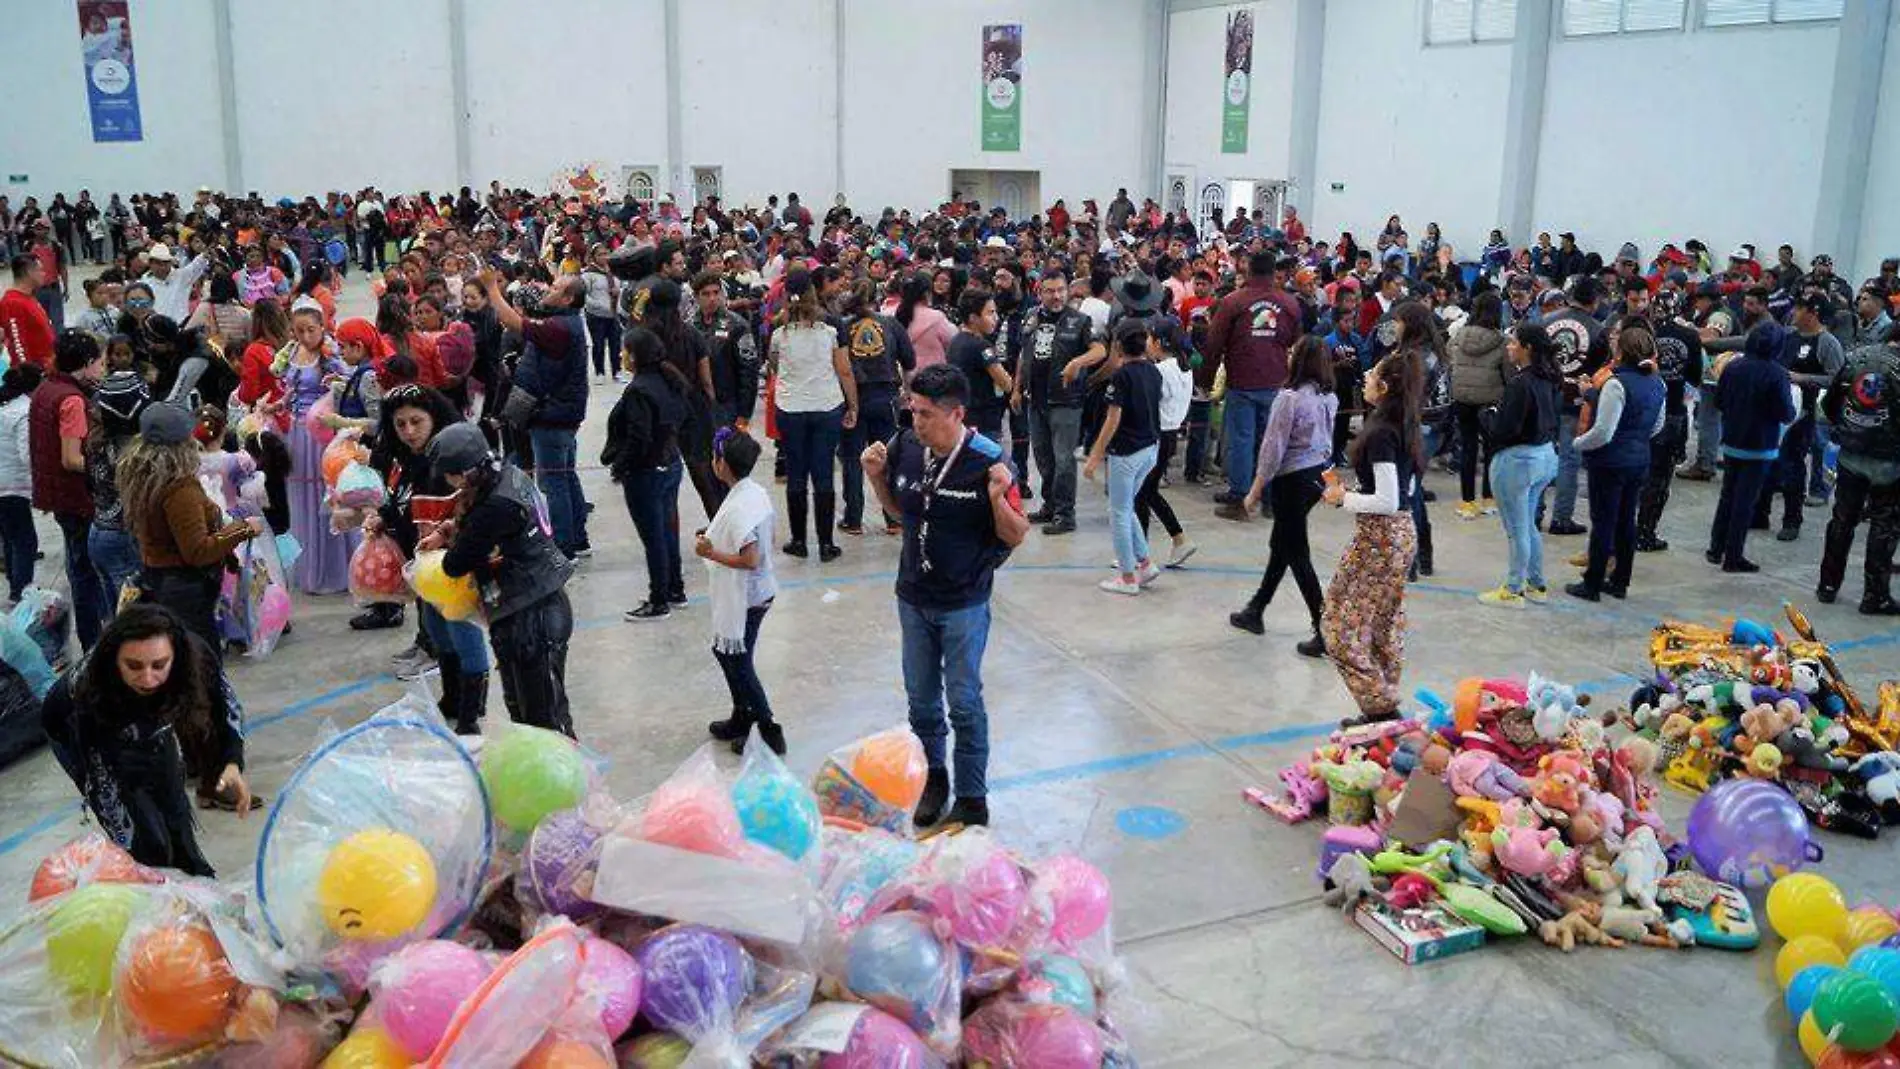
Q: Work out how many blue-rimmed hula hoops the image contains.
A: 1